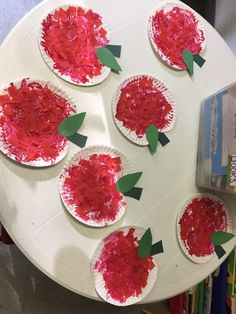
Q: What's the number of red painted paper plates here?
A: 7